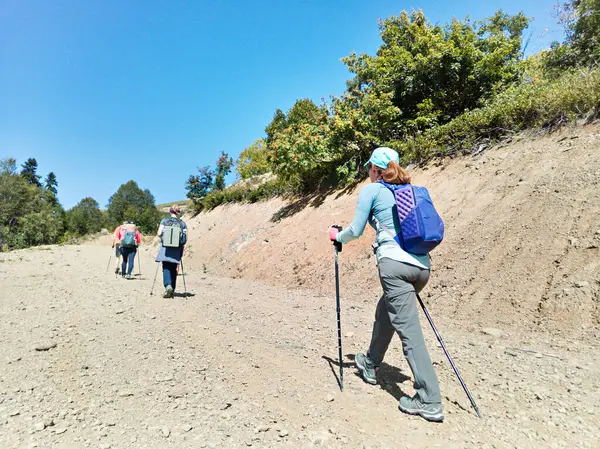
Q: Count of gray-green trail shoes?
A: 2